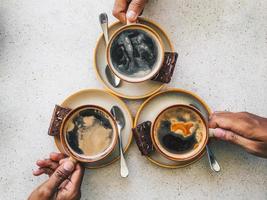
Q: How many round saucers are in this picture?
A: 3